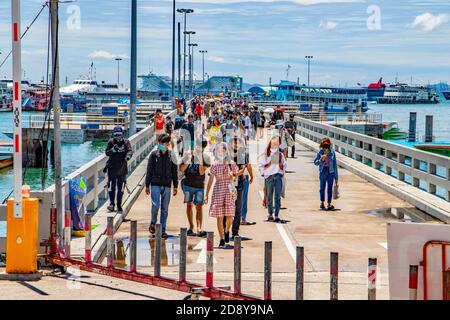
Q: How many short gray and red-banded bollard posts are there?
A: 13